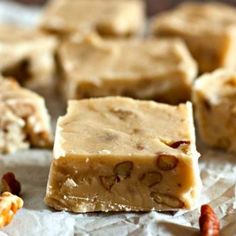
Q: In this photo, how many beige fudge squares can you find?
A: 7